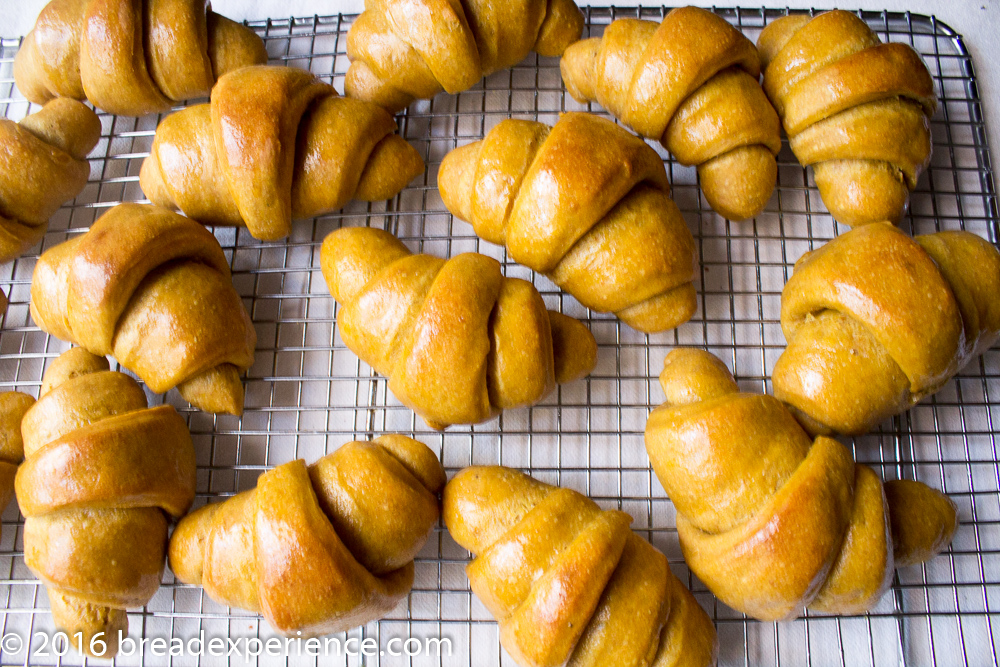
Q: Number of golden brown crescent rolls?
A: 15